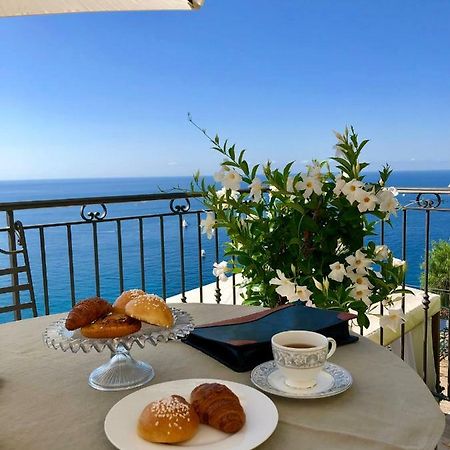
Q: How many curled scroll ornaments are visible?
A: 3